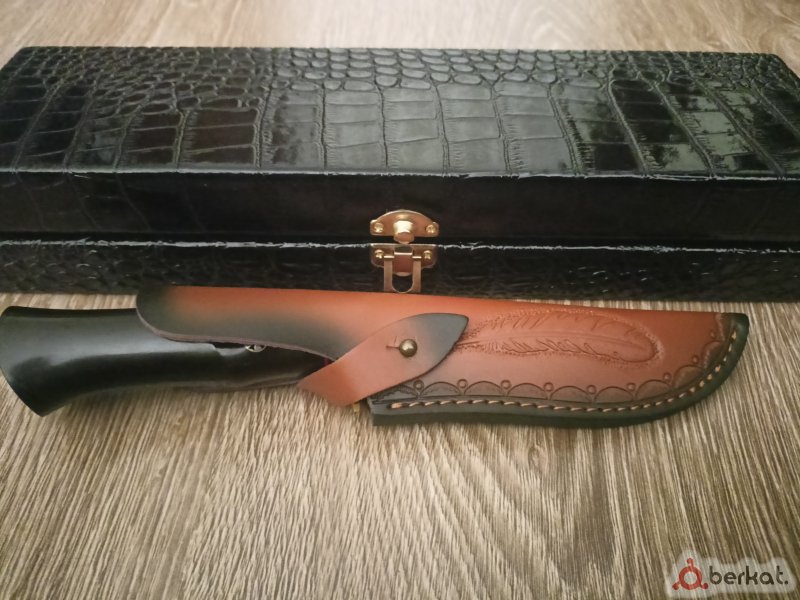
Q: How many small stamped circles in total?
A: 9